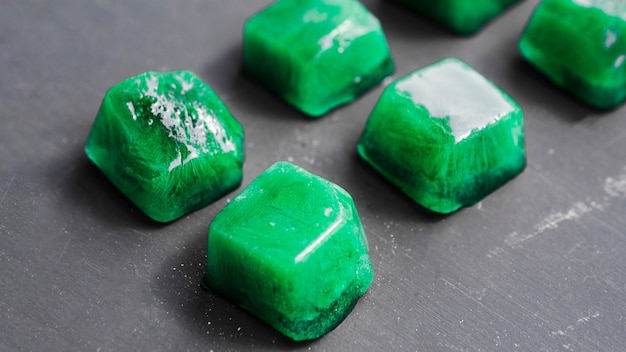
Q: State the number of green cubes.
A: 6